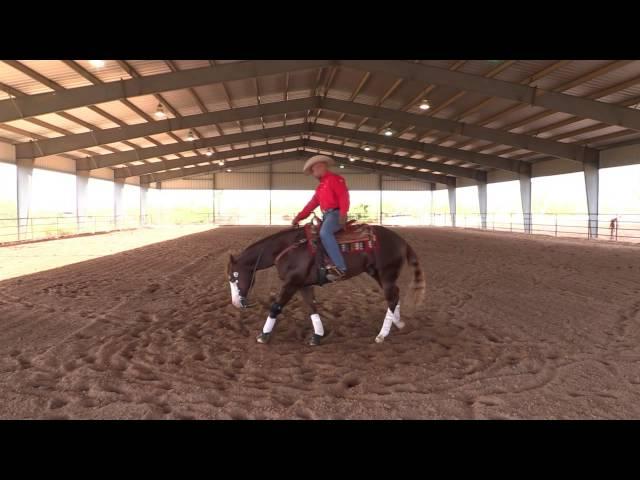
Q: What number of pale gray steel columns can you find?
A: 8